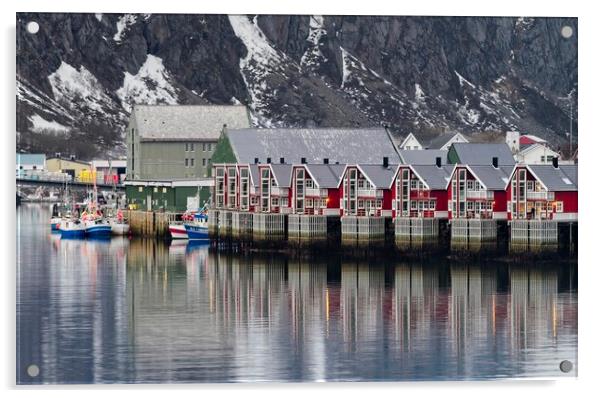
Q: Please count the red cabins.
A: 9